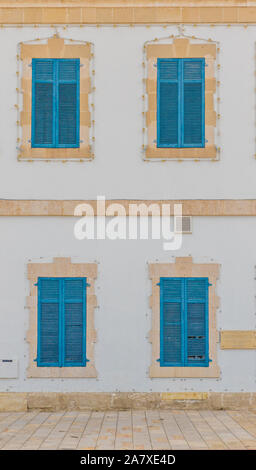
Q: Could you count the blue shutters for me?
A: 8